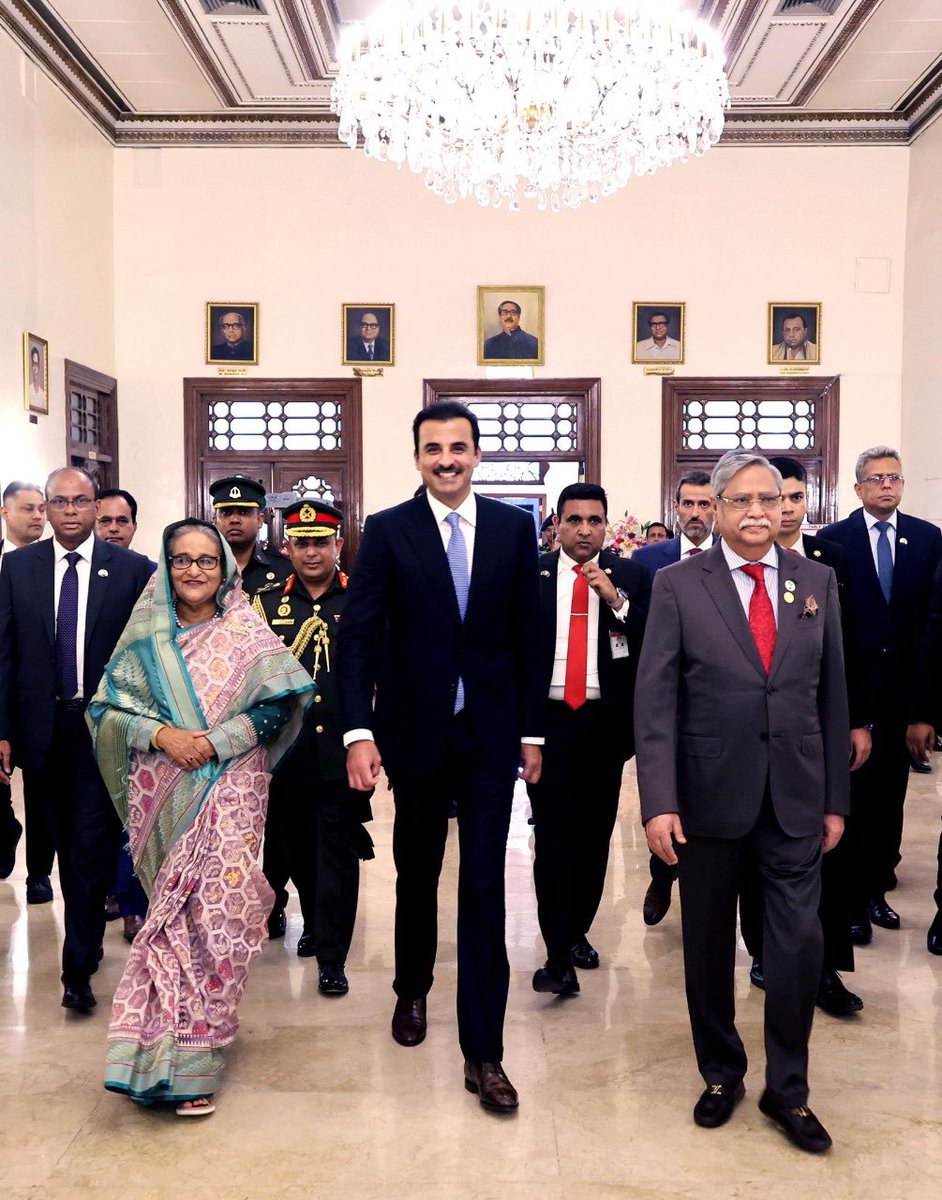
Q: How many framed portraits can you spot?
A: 6